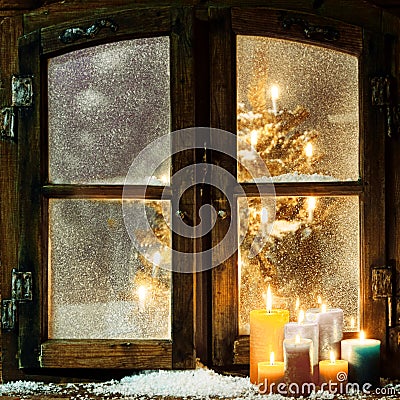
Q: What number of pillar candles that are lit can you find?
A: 7